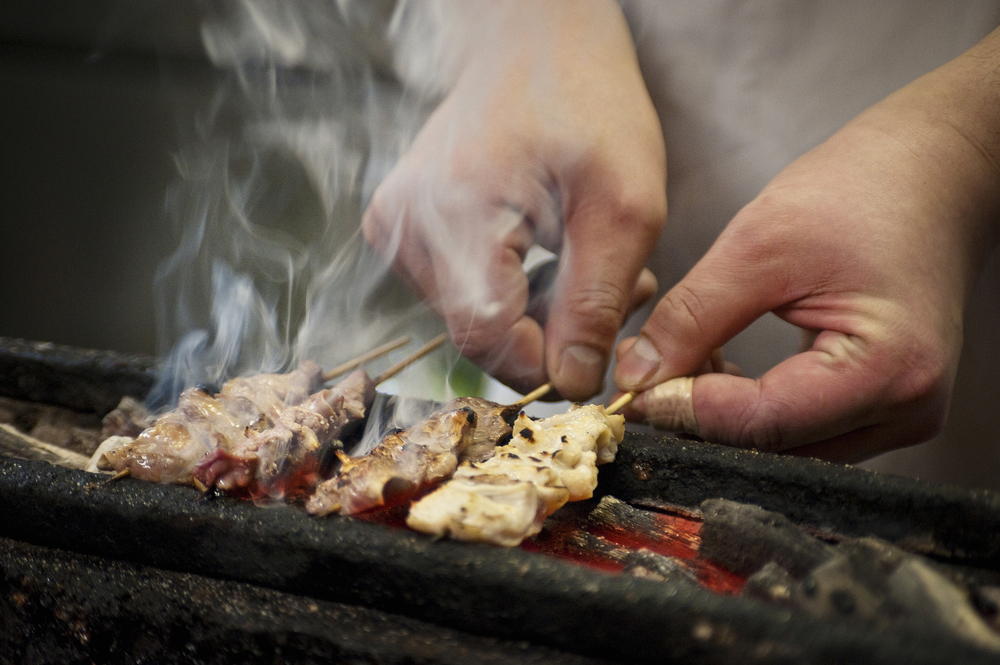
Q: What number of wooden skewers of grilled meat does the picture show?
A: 4